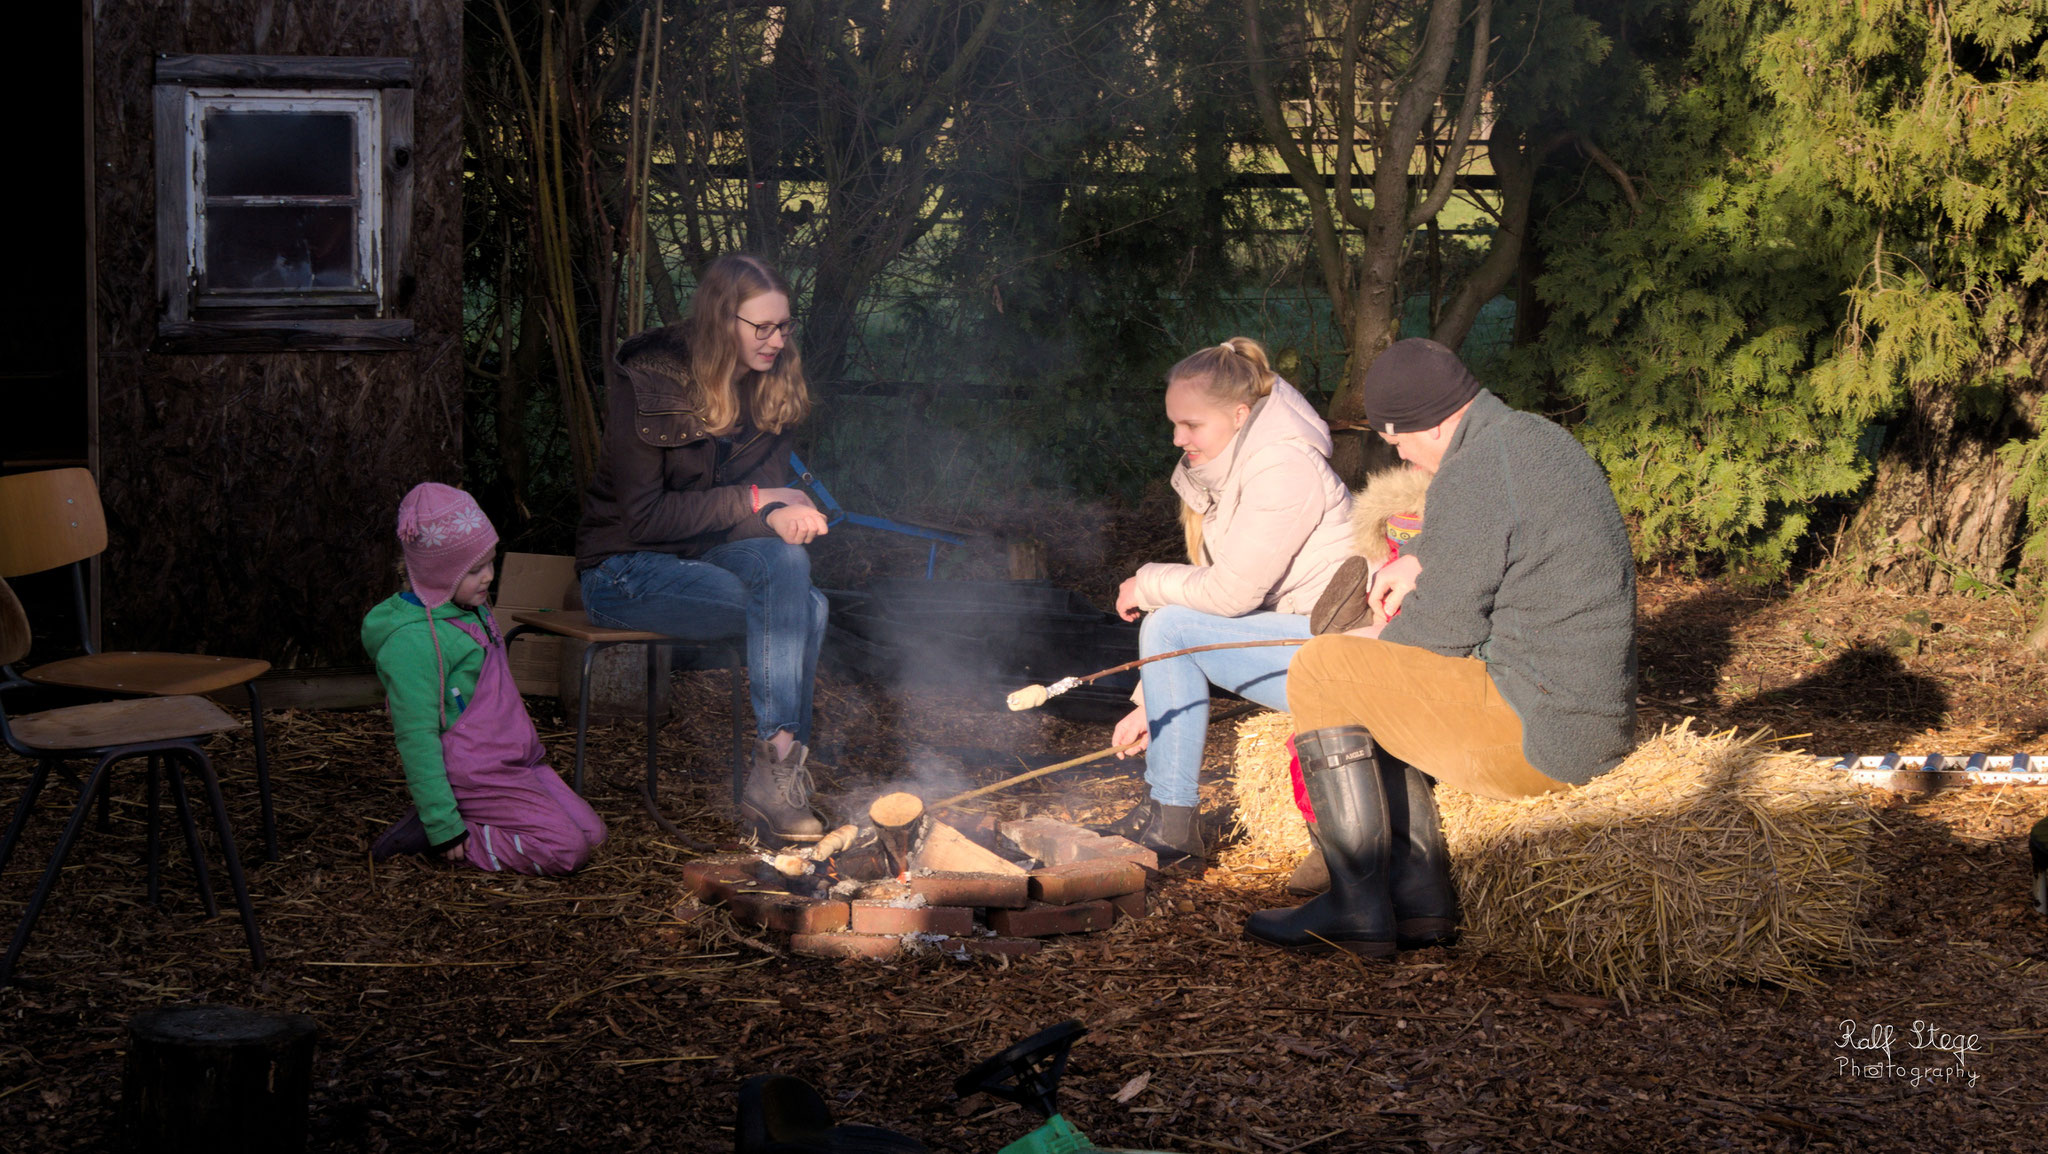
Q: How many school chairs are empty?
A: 2